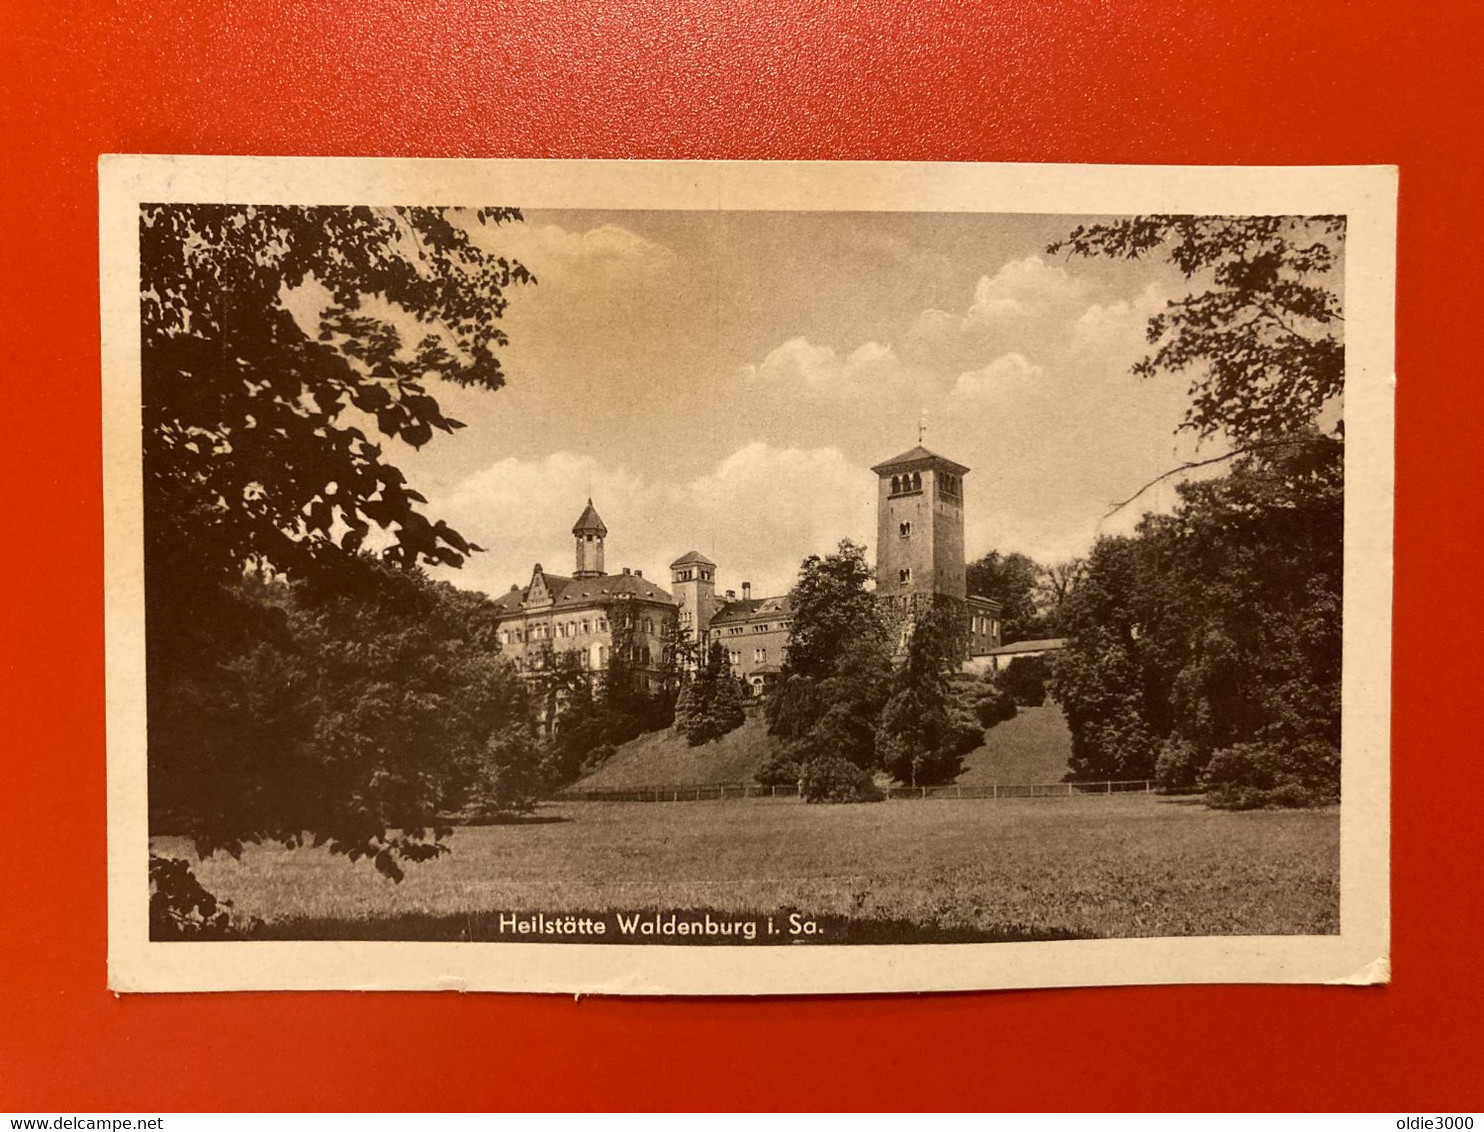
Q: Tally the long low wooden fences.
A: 1